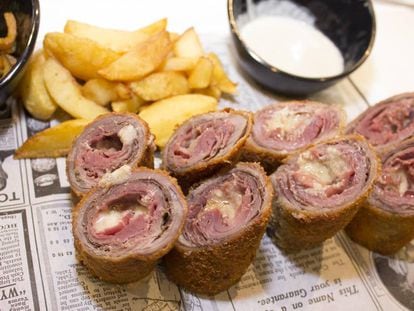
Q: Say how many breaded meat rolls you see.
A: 8